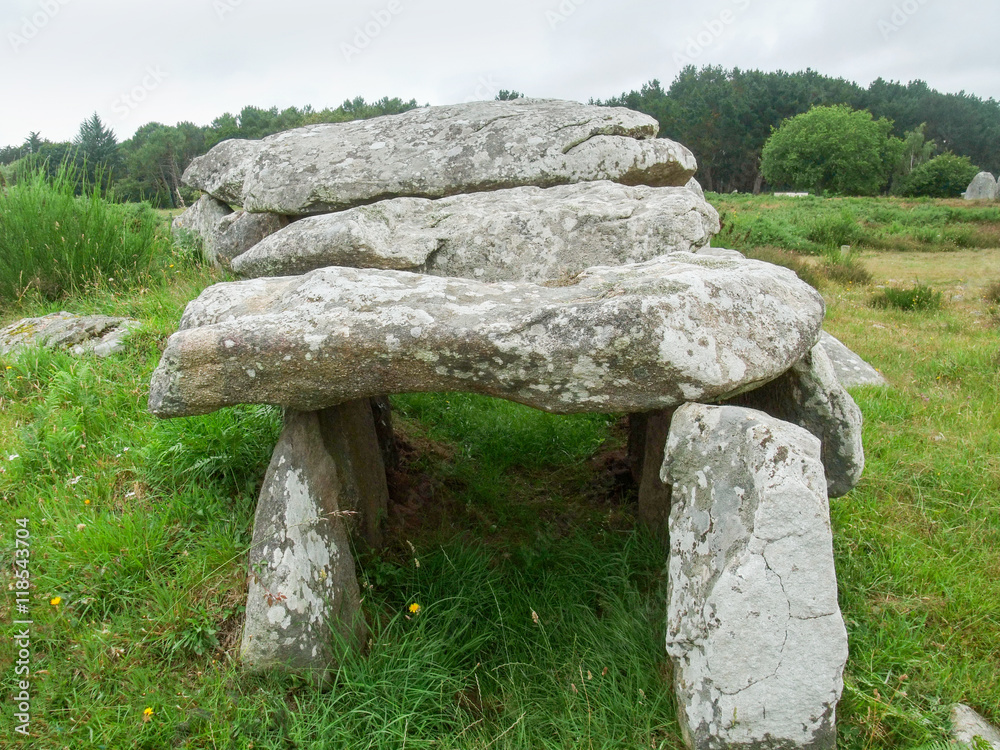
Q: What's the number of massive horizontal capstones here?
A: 3